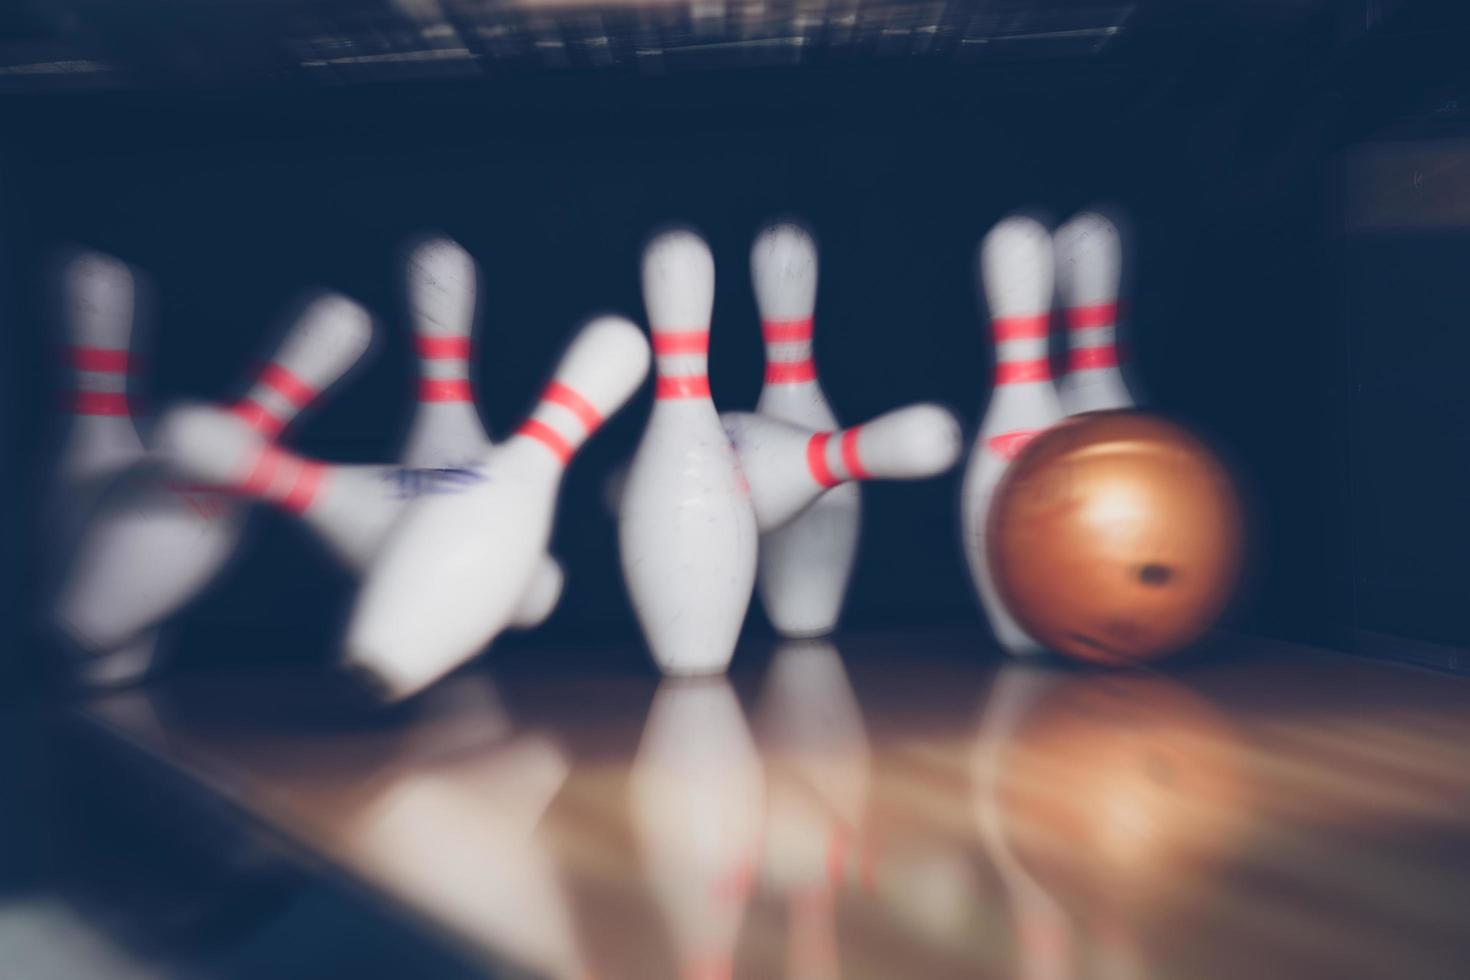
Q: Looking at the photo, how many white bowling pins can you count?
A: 10